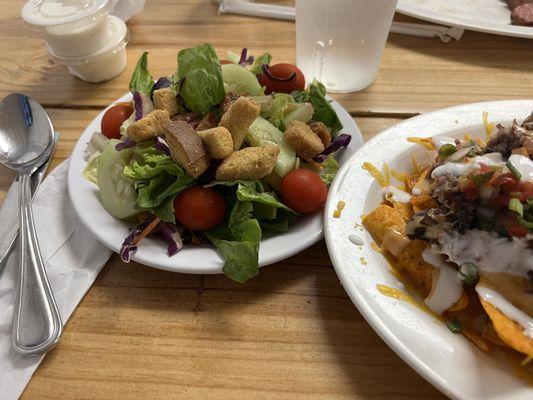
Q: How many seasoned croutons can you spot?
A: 8